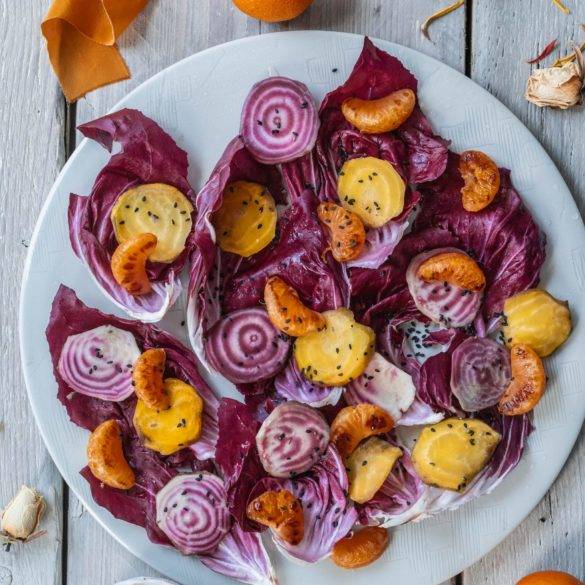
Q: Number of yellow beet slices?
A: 8